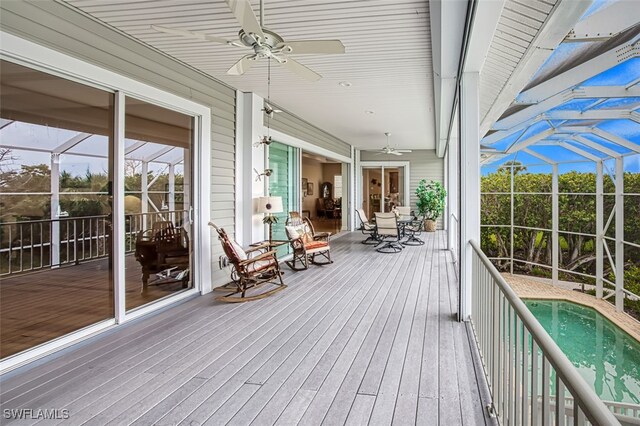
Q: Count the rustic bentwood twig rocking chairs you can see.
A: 2